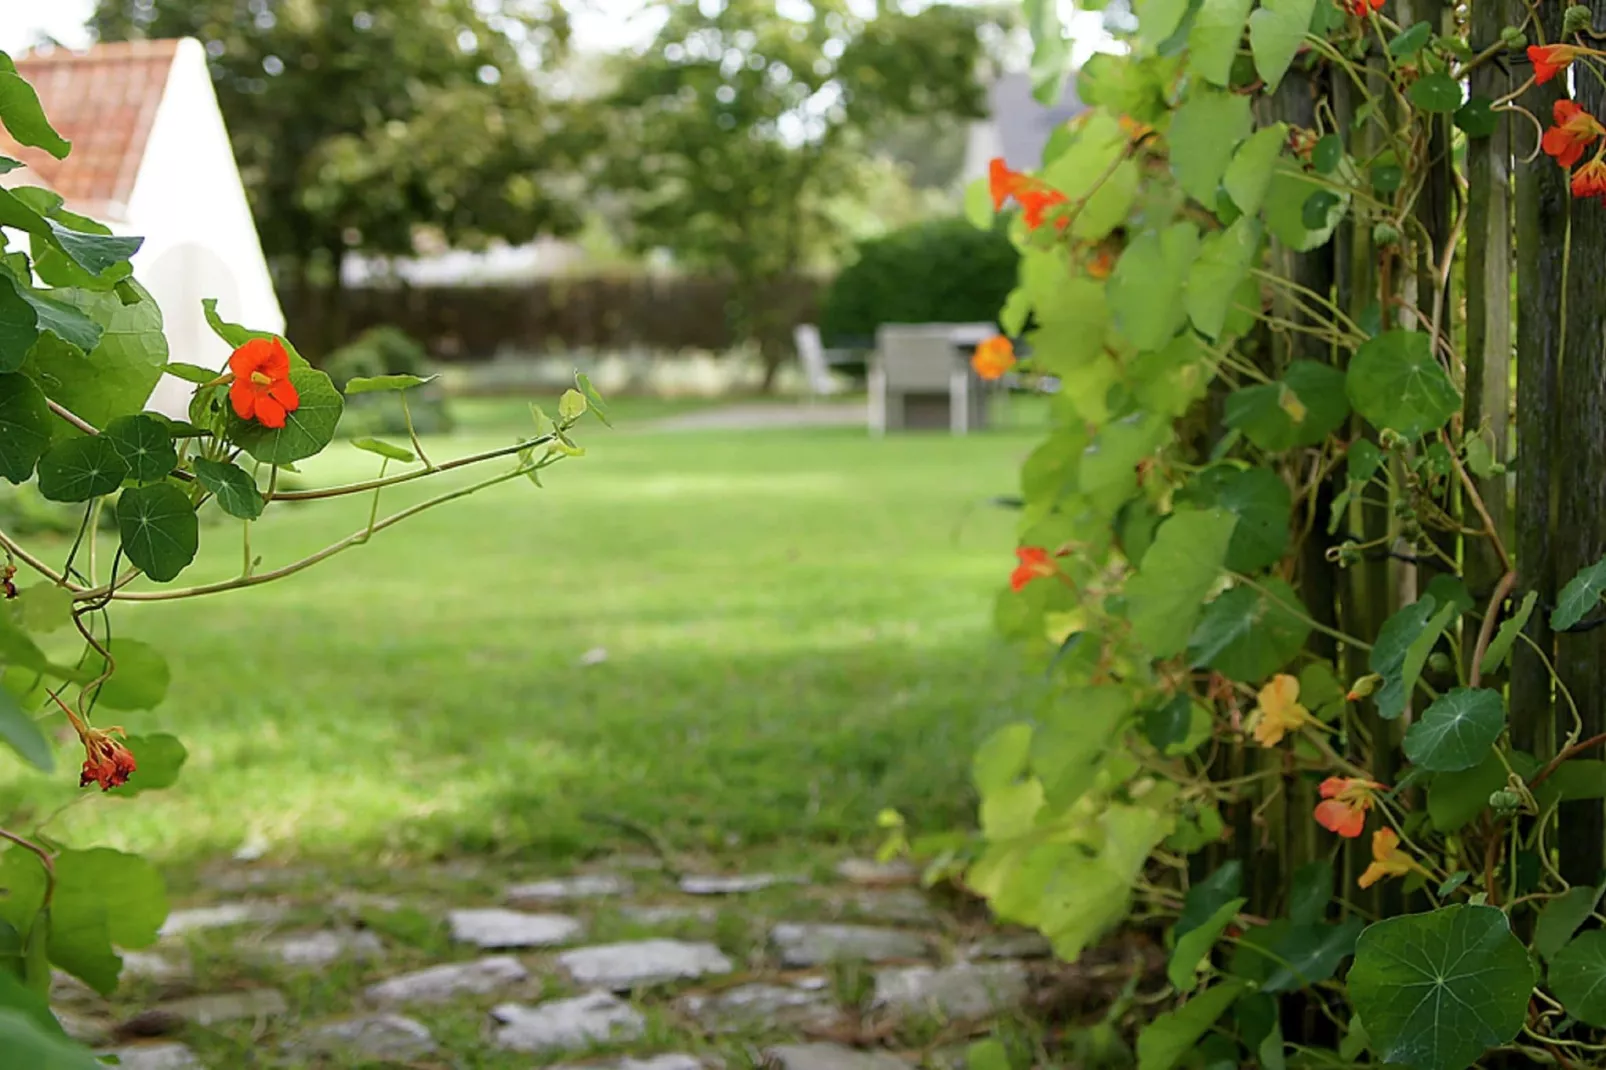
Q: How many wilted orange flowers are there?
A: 1